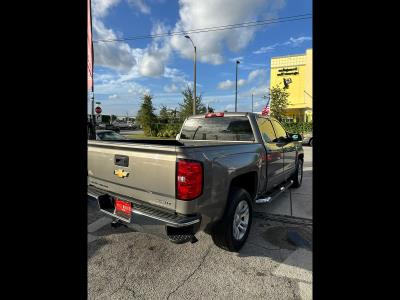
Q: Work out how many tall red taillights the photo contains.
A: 1